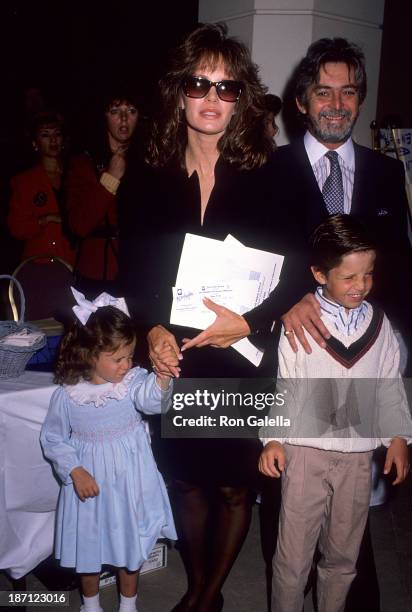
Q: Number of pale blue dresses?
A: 1